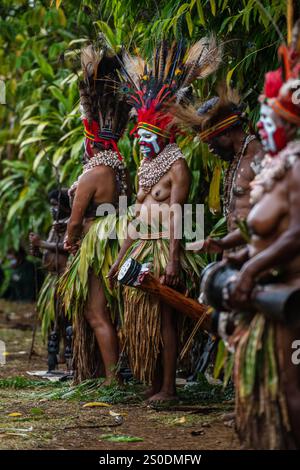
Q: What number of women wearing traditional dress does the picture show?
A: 3